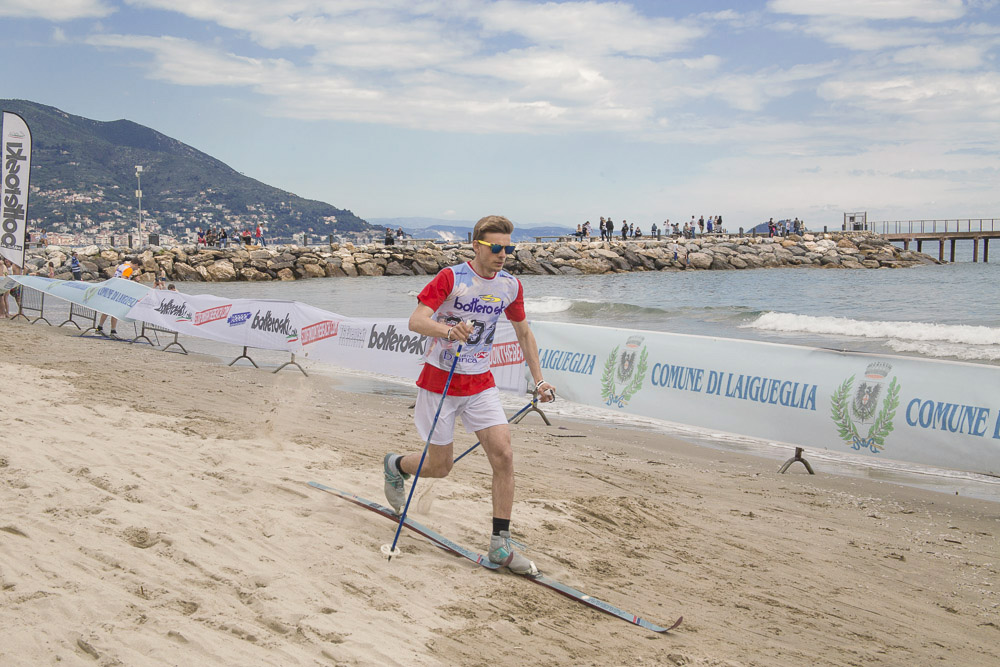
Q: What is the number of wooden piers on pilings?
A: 1